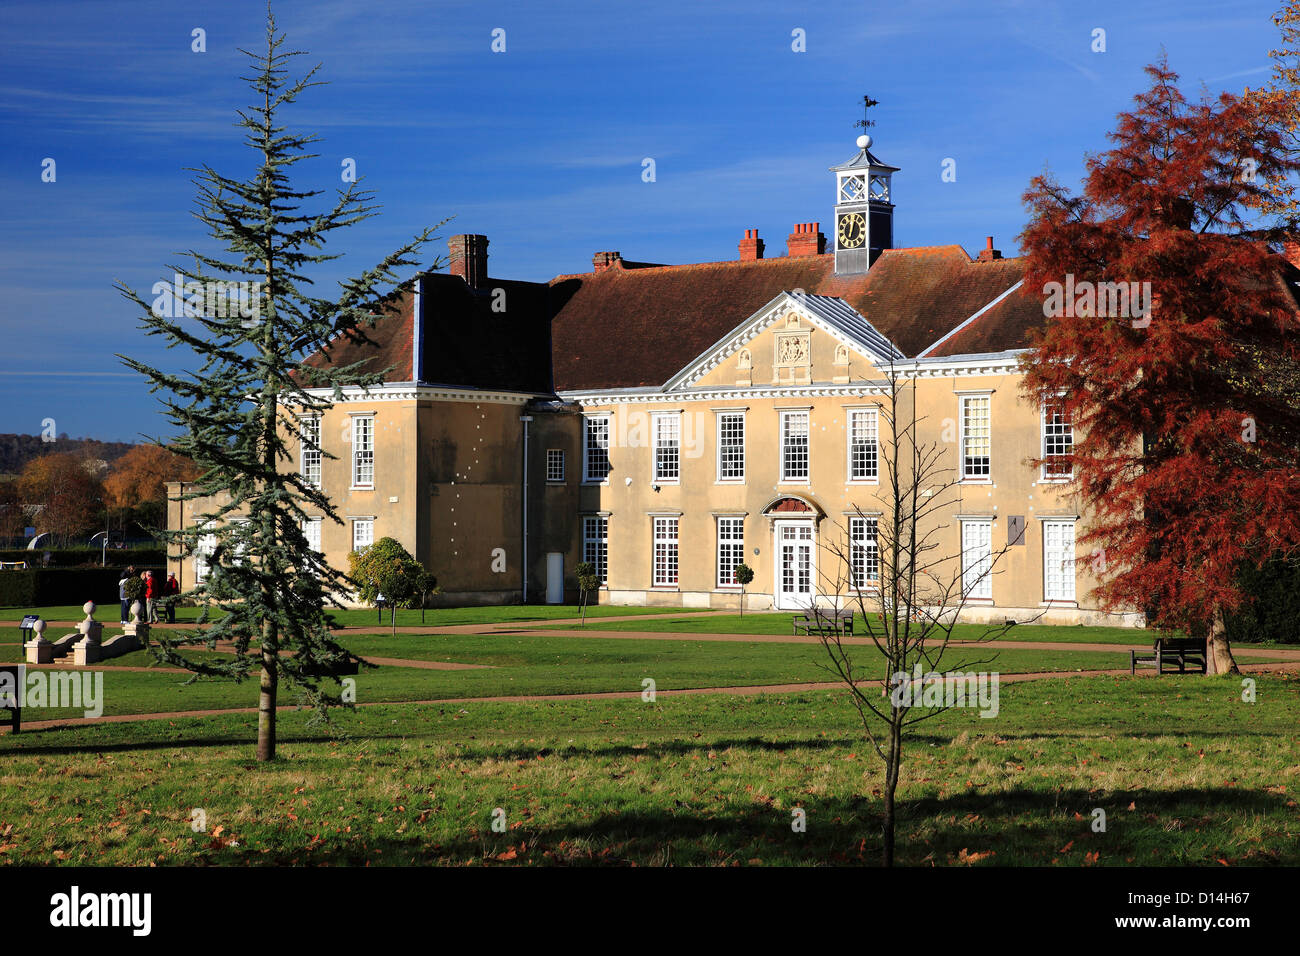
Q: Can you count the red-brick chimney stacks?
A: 5